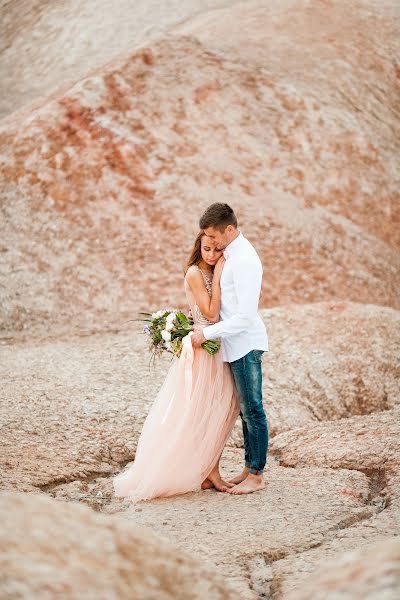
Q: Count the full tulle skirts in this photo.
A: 1